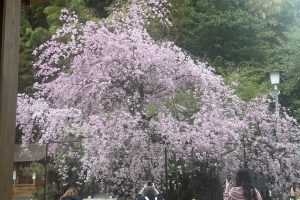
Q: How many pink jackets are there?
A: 1